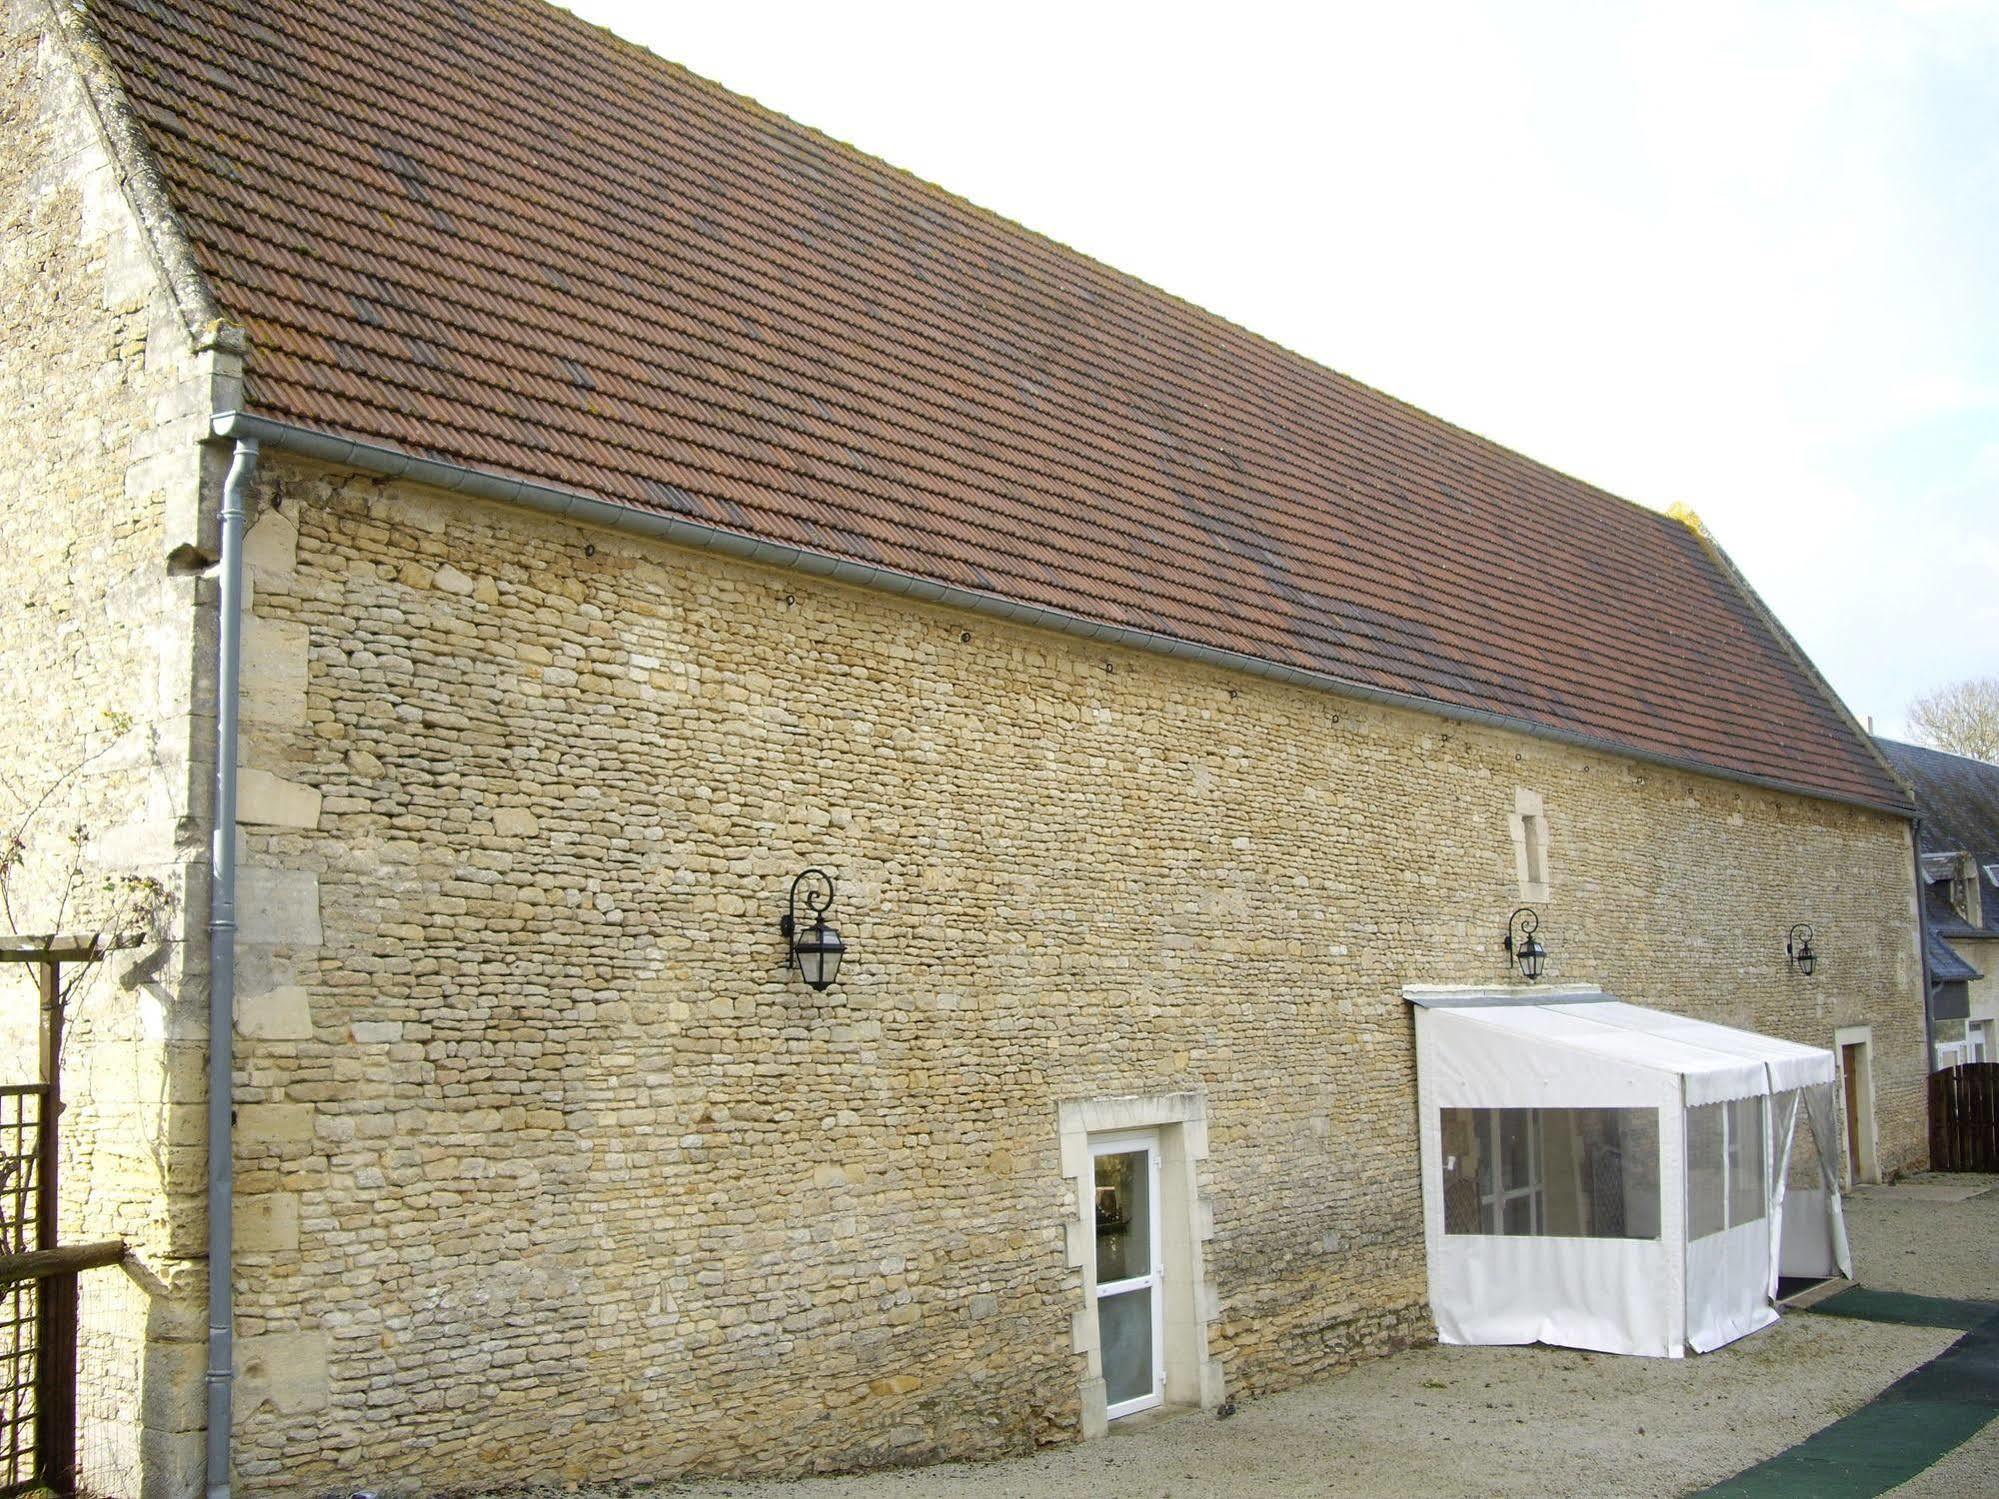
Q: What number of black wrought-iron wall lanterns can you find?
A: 3